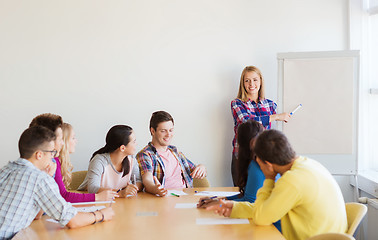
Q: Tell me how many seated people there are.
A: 7